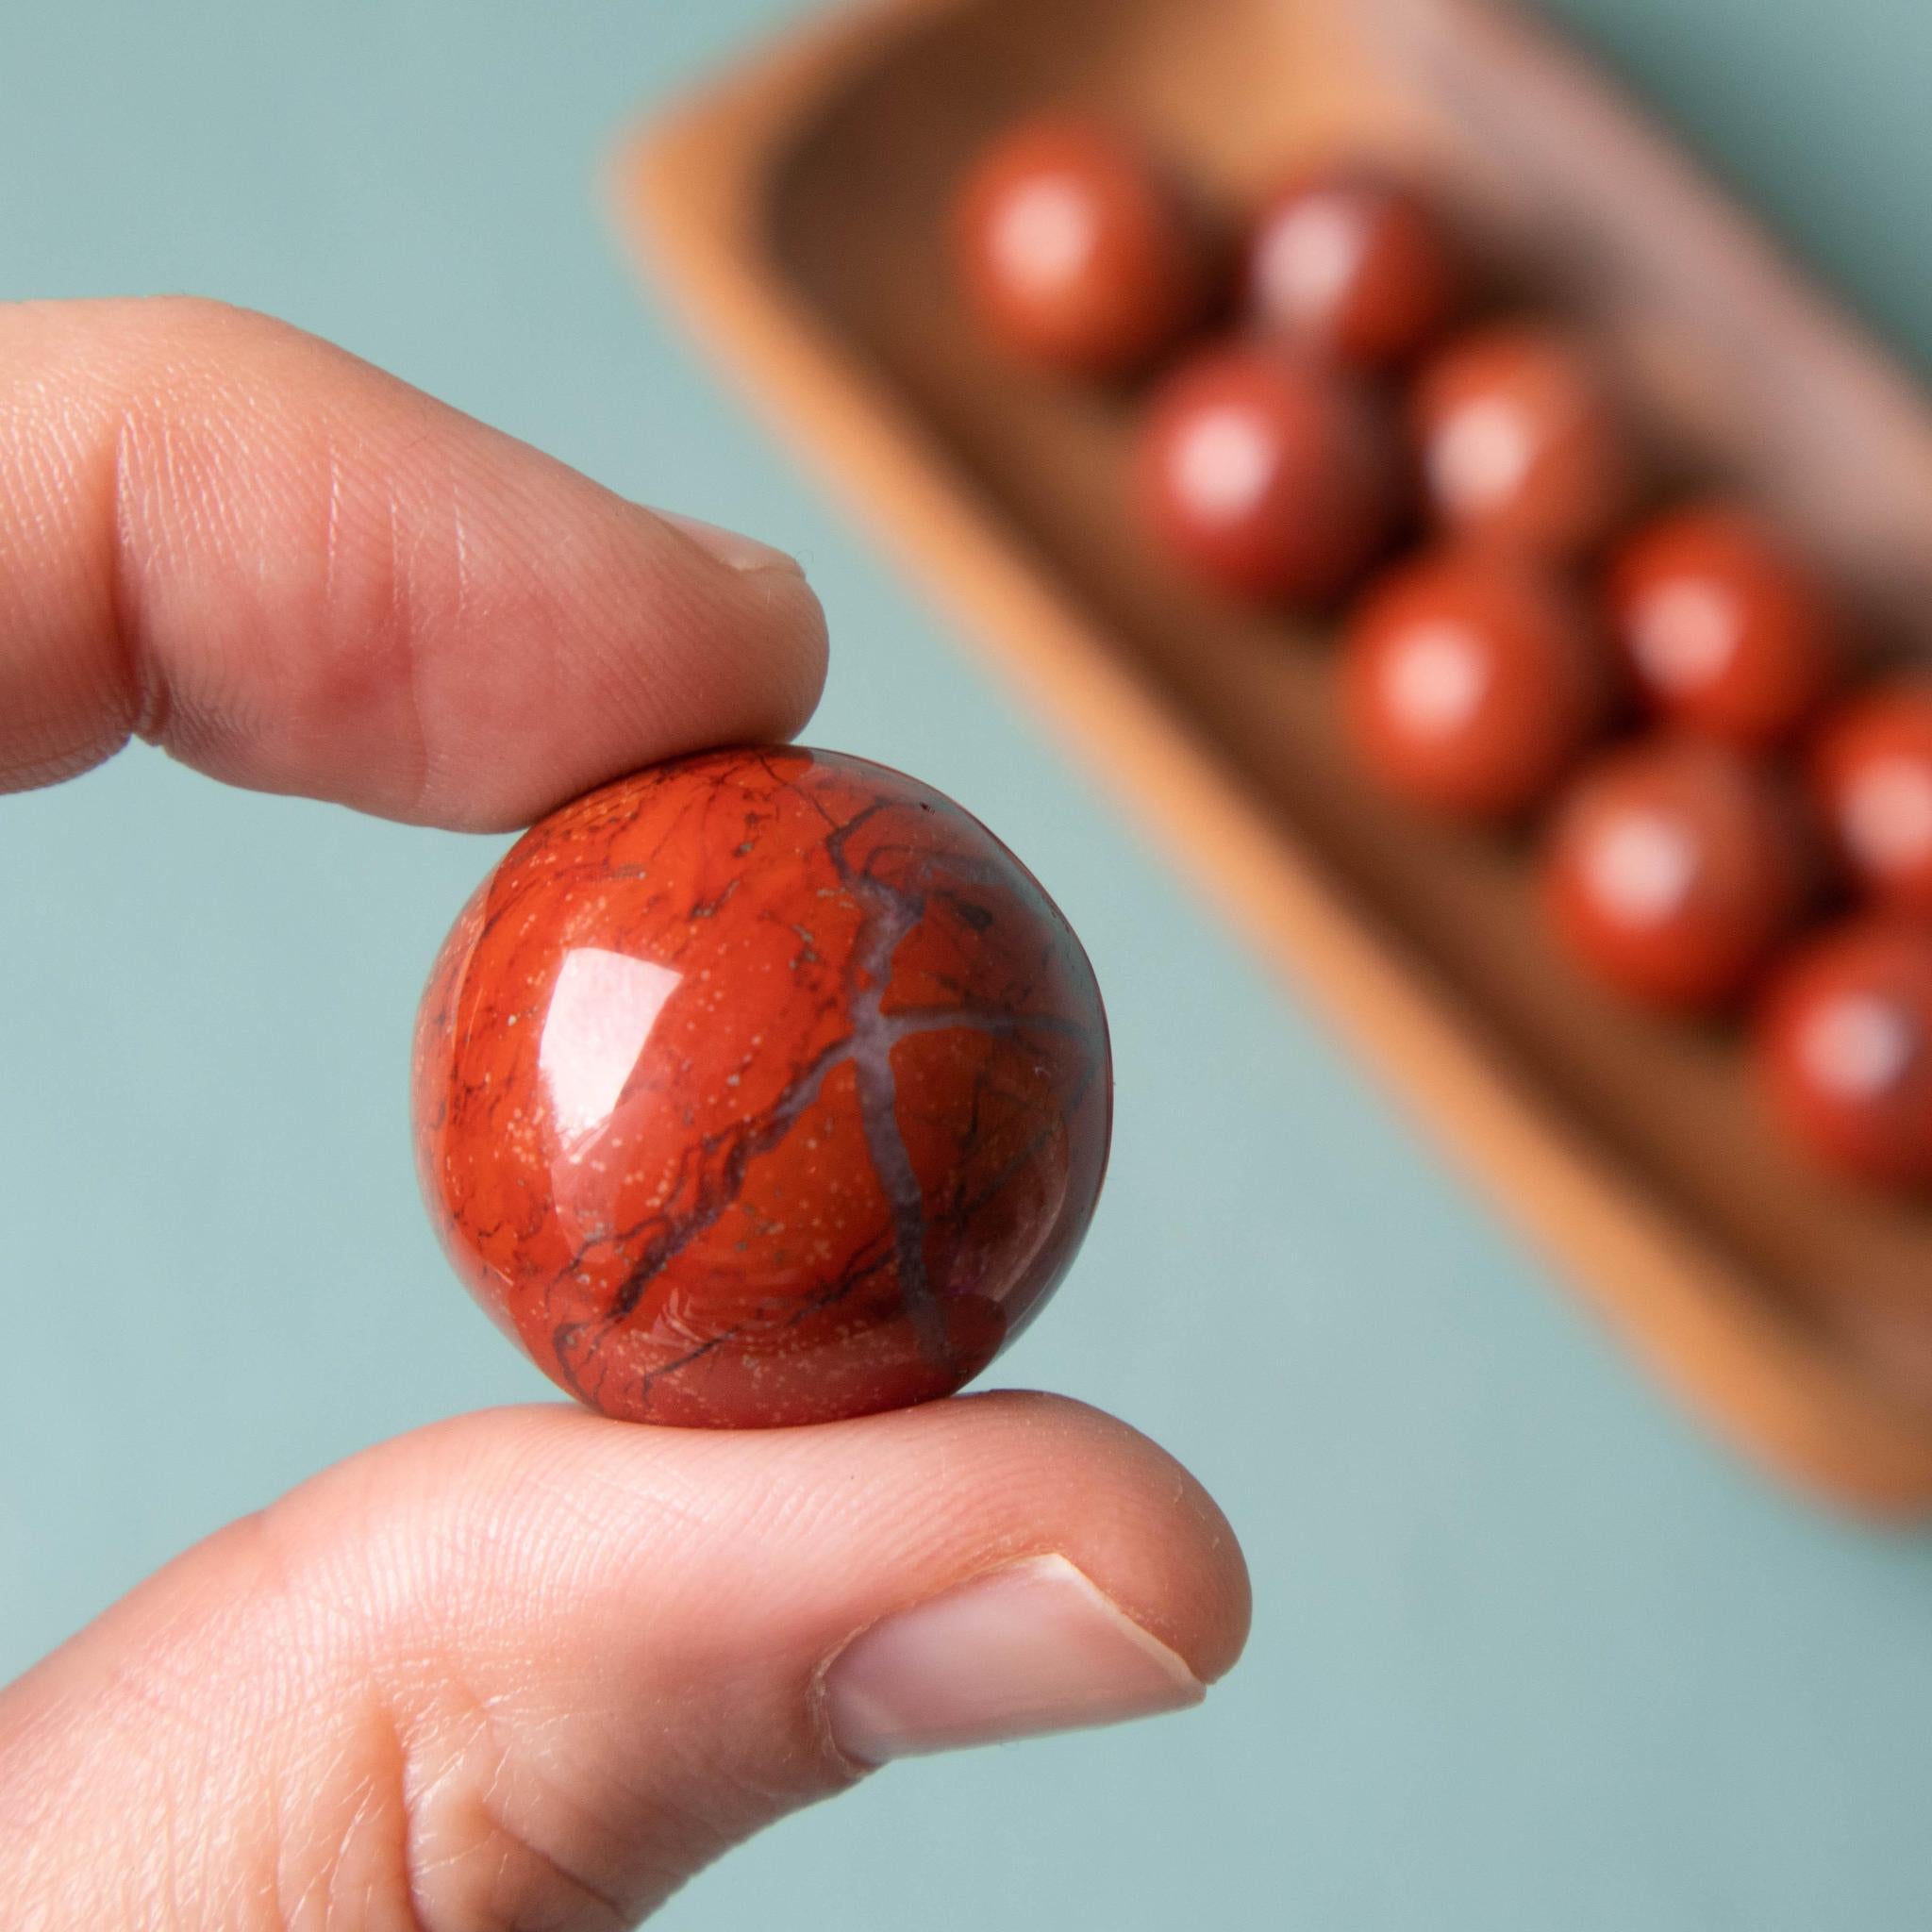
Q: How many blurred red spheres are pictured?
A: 9